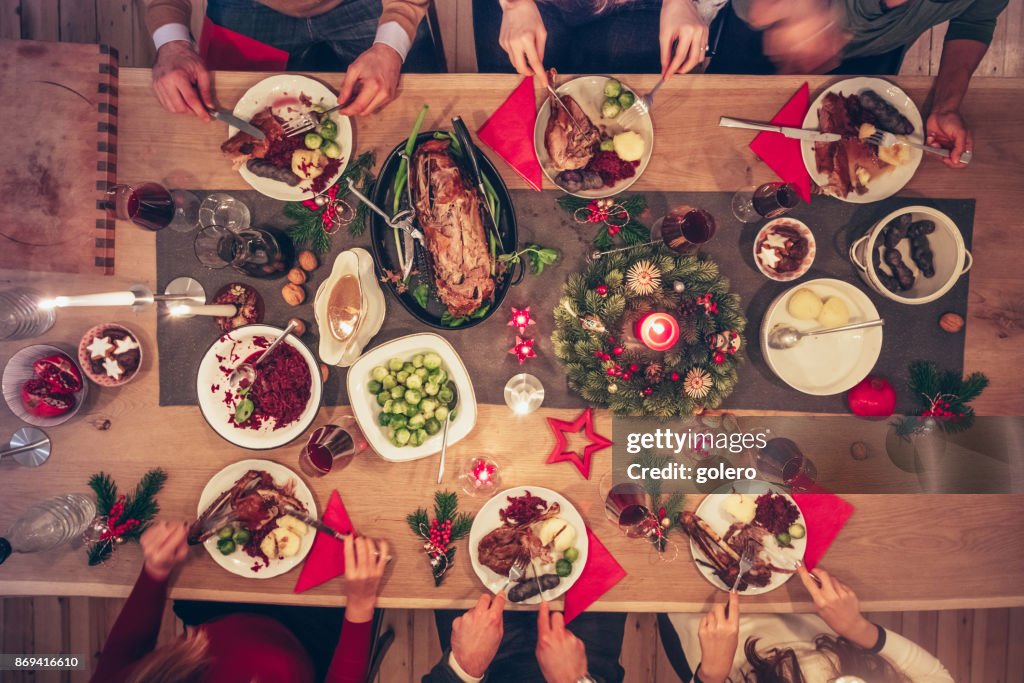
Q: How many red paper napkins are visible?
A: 6